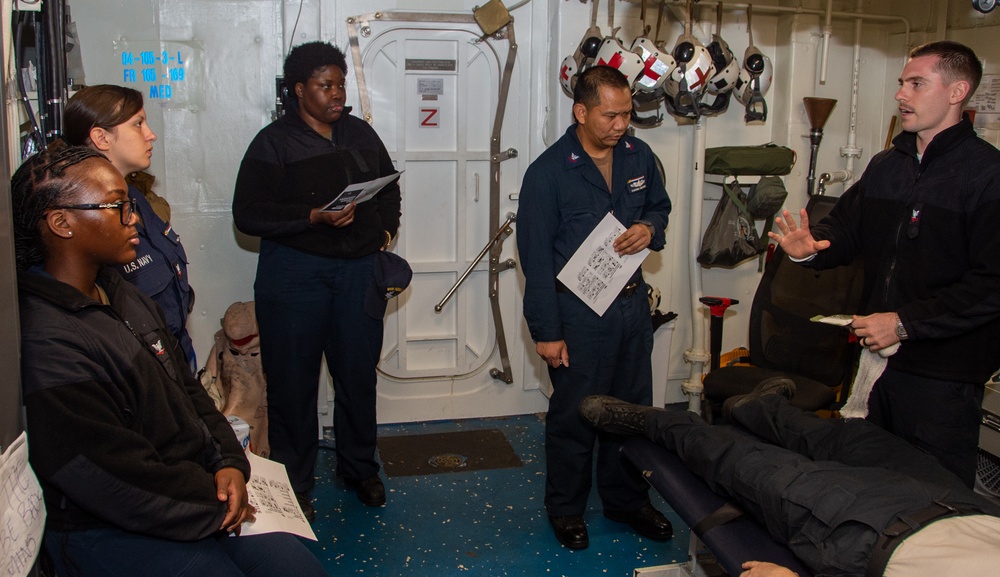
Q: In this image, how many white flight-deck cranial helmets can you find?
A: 6